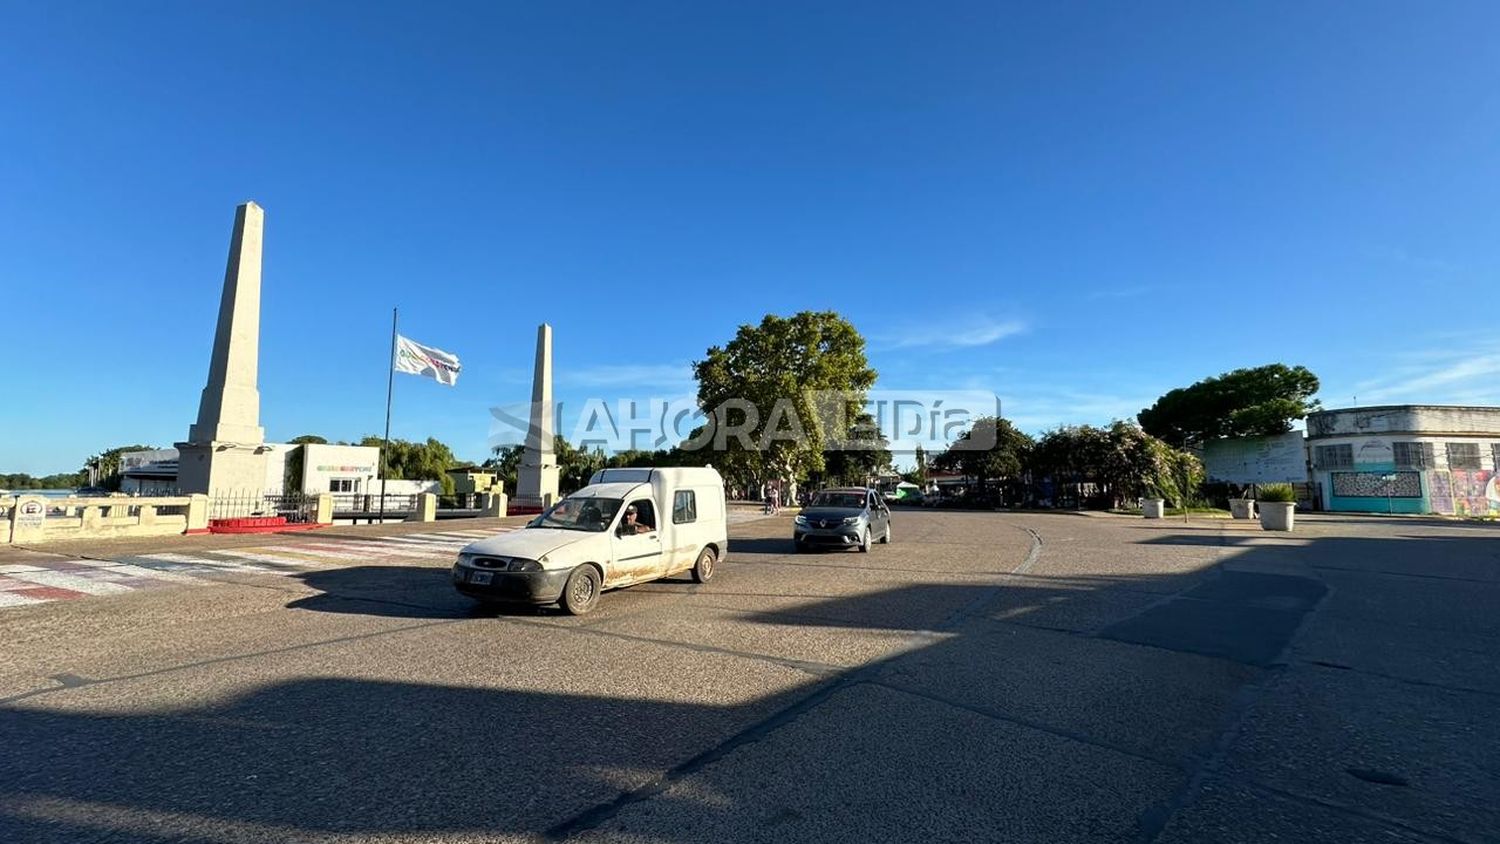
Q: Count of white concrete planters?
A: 3